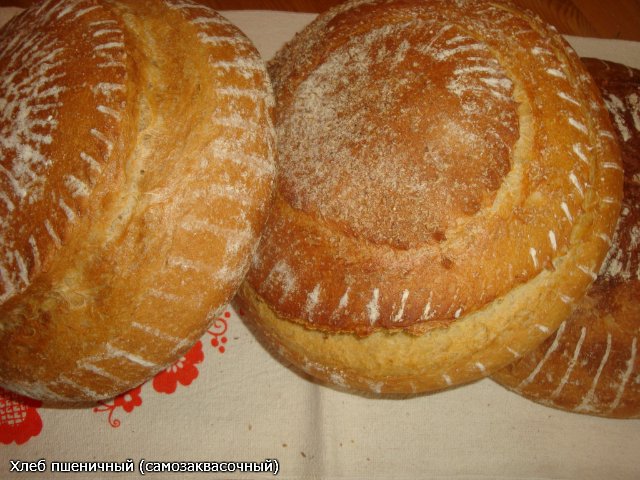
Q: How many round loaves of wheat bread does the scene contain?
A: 3